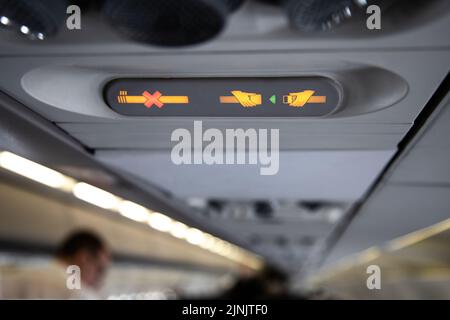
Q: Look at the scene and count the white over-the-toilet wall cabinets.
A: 0